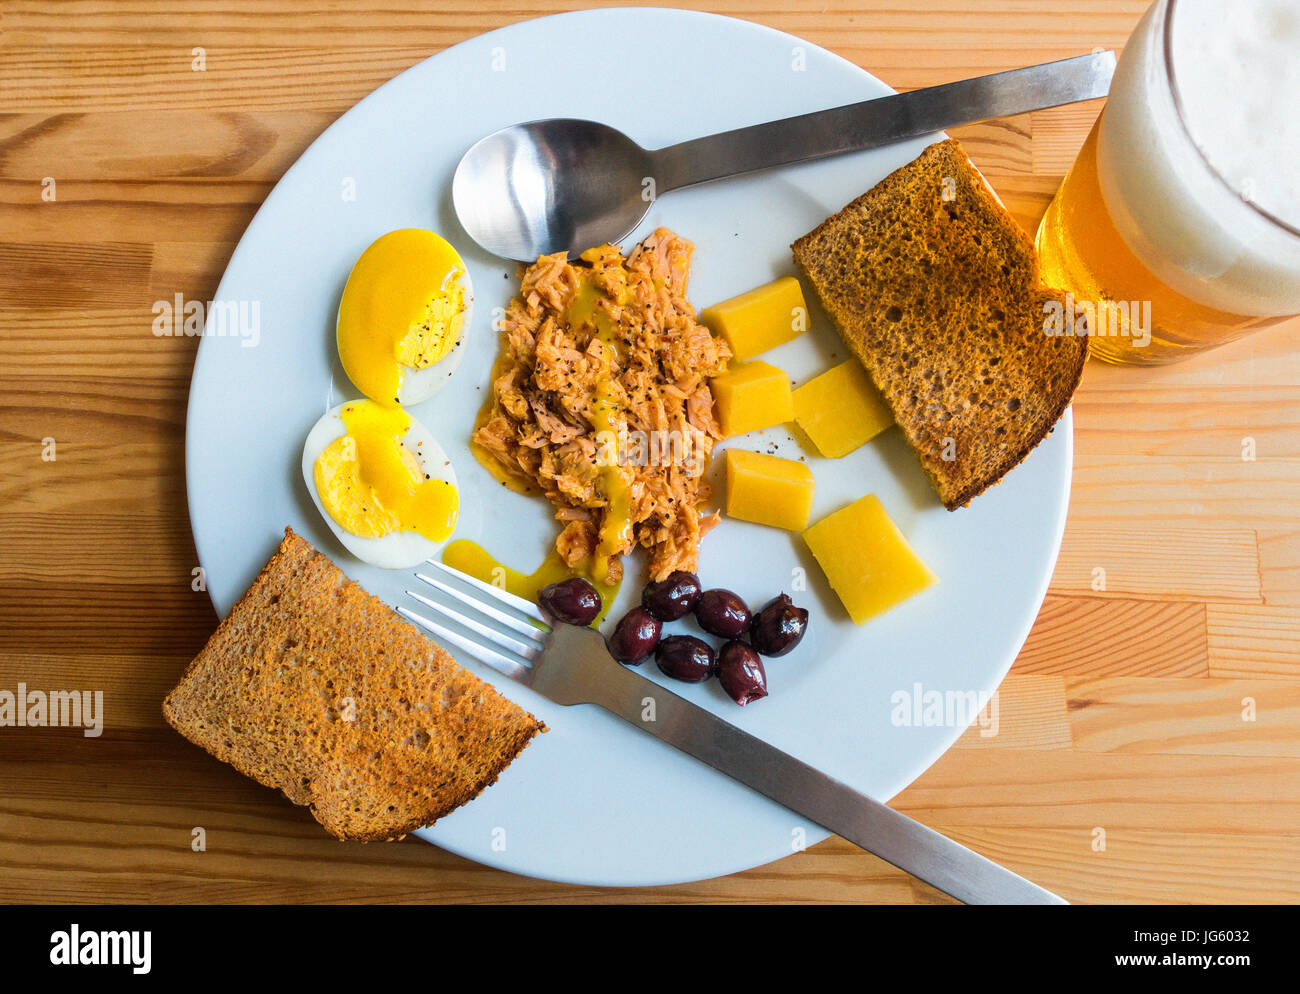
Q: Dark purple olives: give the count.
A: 7